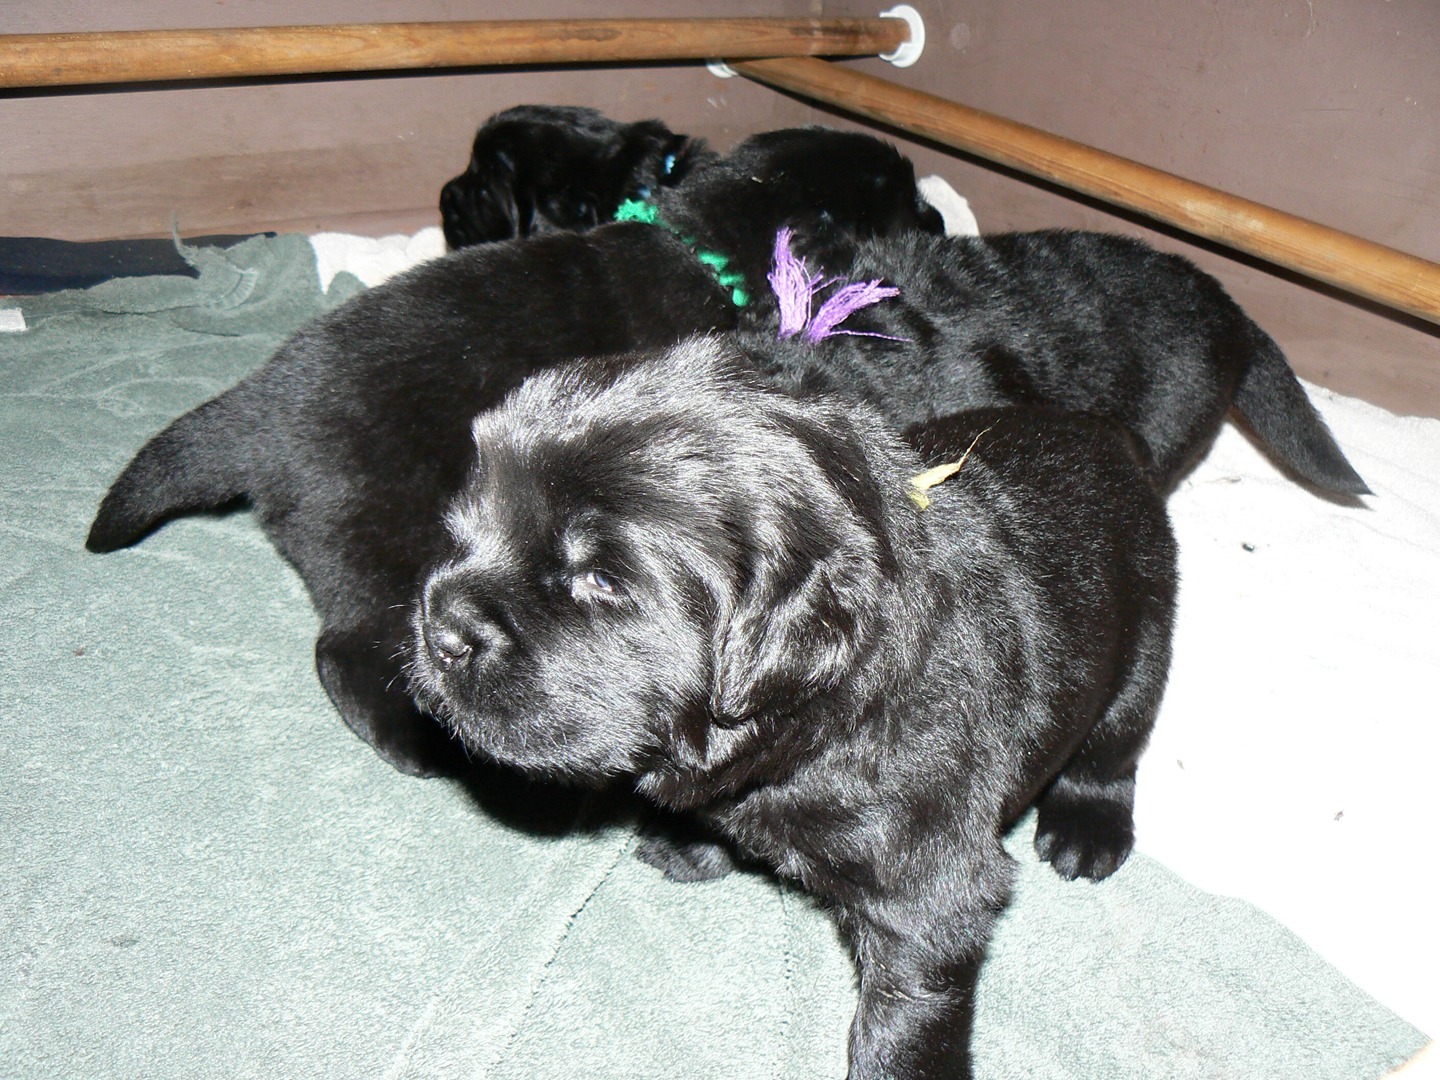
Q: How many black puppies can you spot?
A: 4